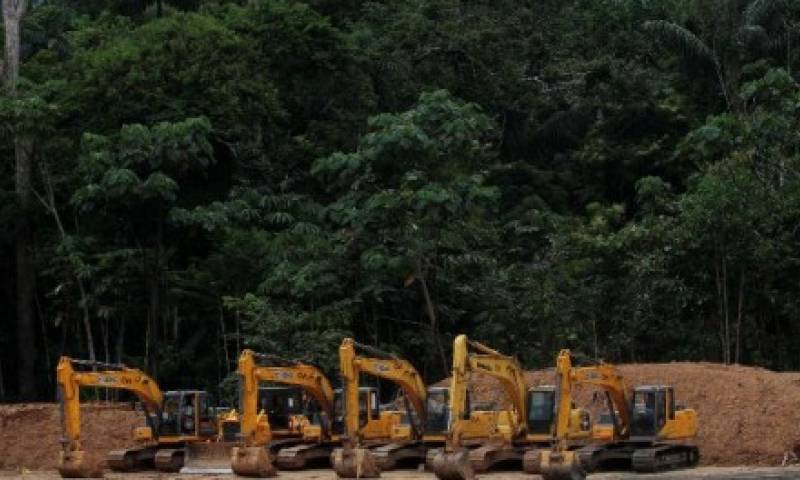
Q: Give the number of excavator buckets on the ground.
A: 5